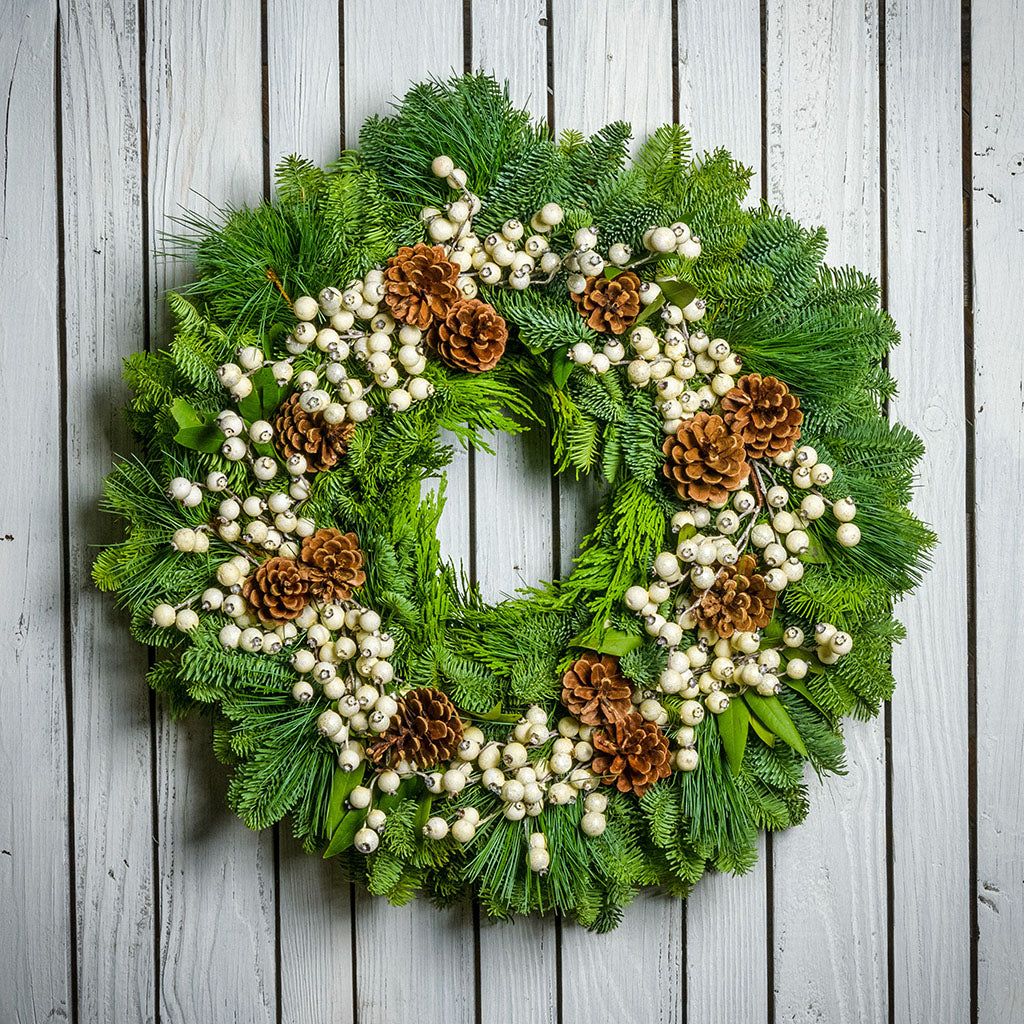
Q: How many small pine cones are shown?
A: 12